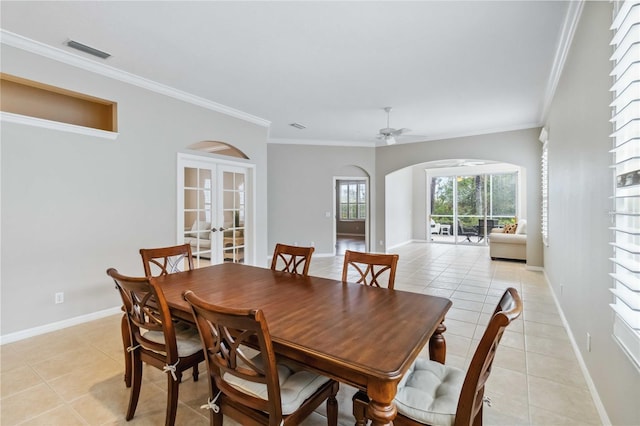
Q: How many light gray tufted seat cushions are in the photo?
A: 3